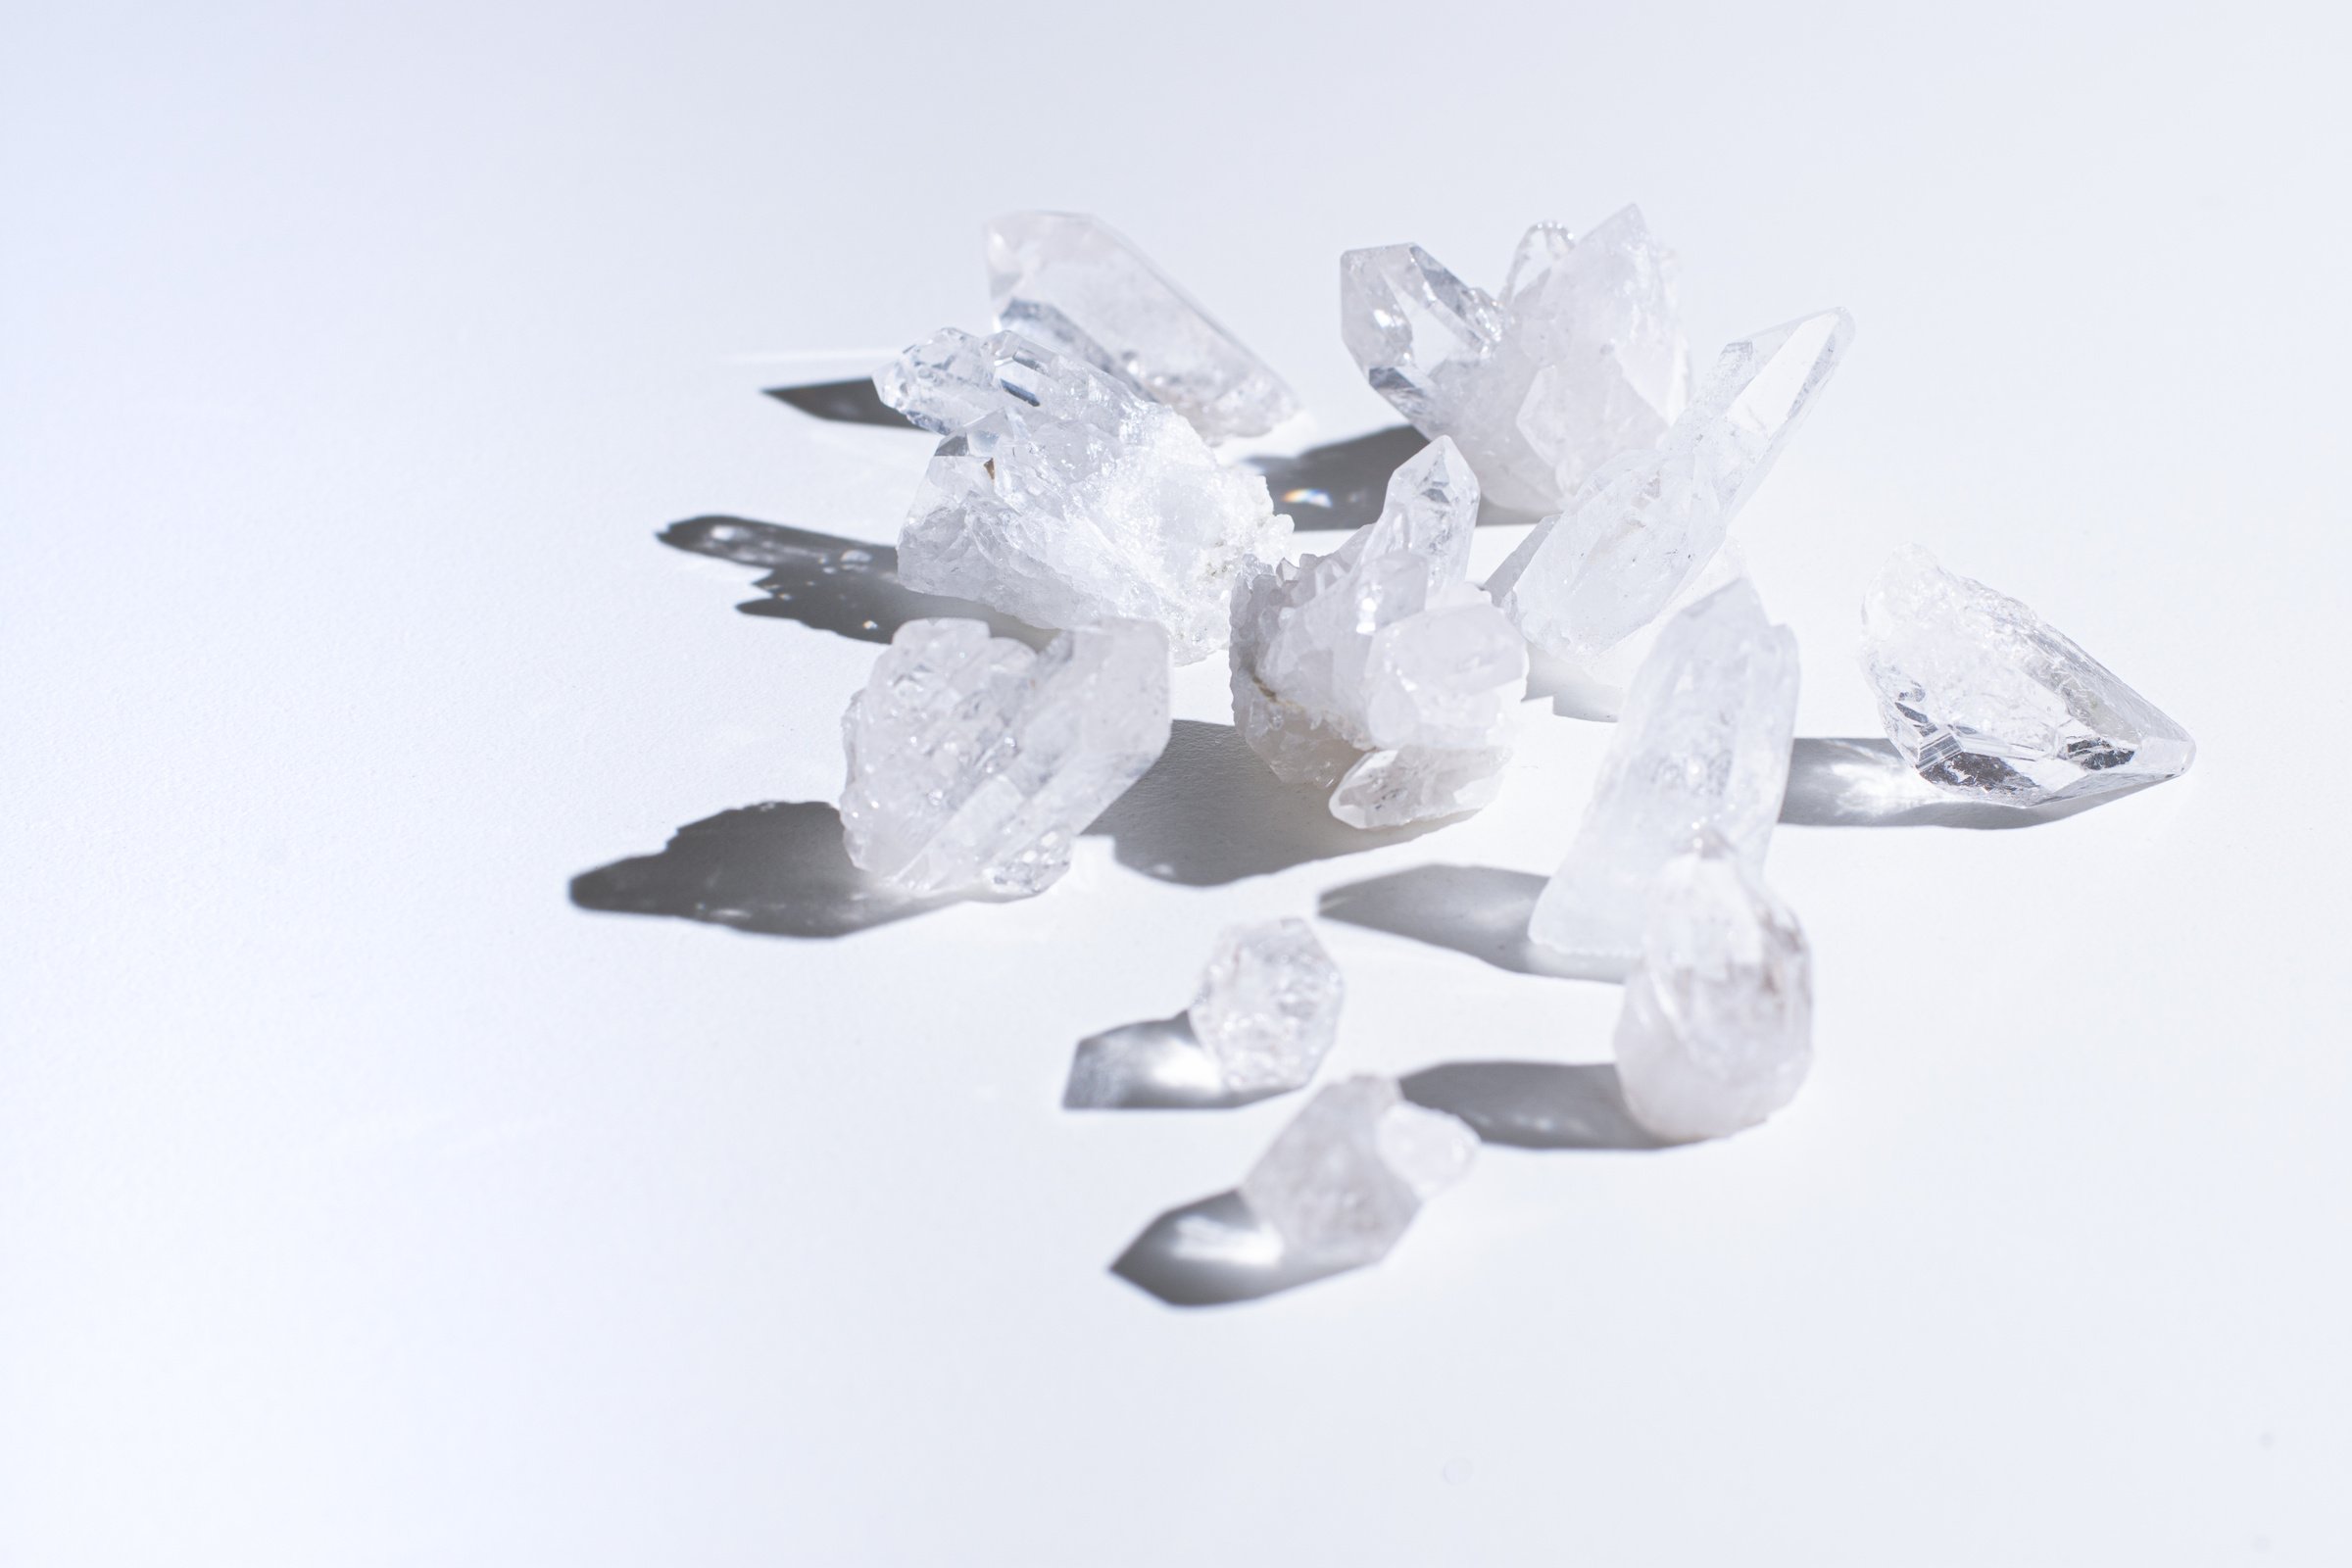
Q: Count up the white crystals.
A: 11